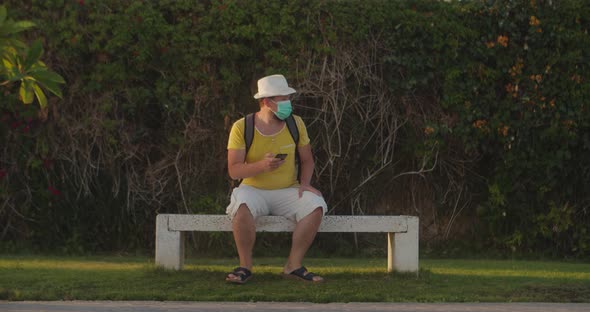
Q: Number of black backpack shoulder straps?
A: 2